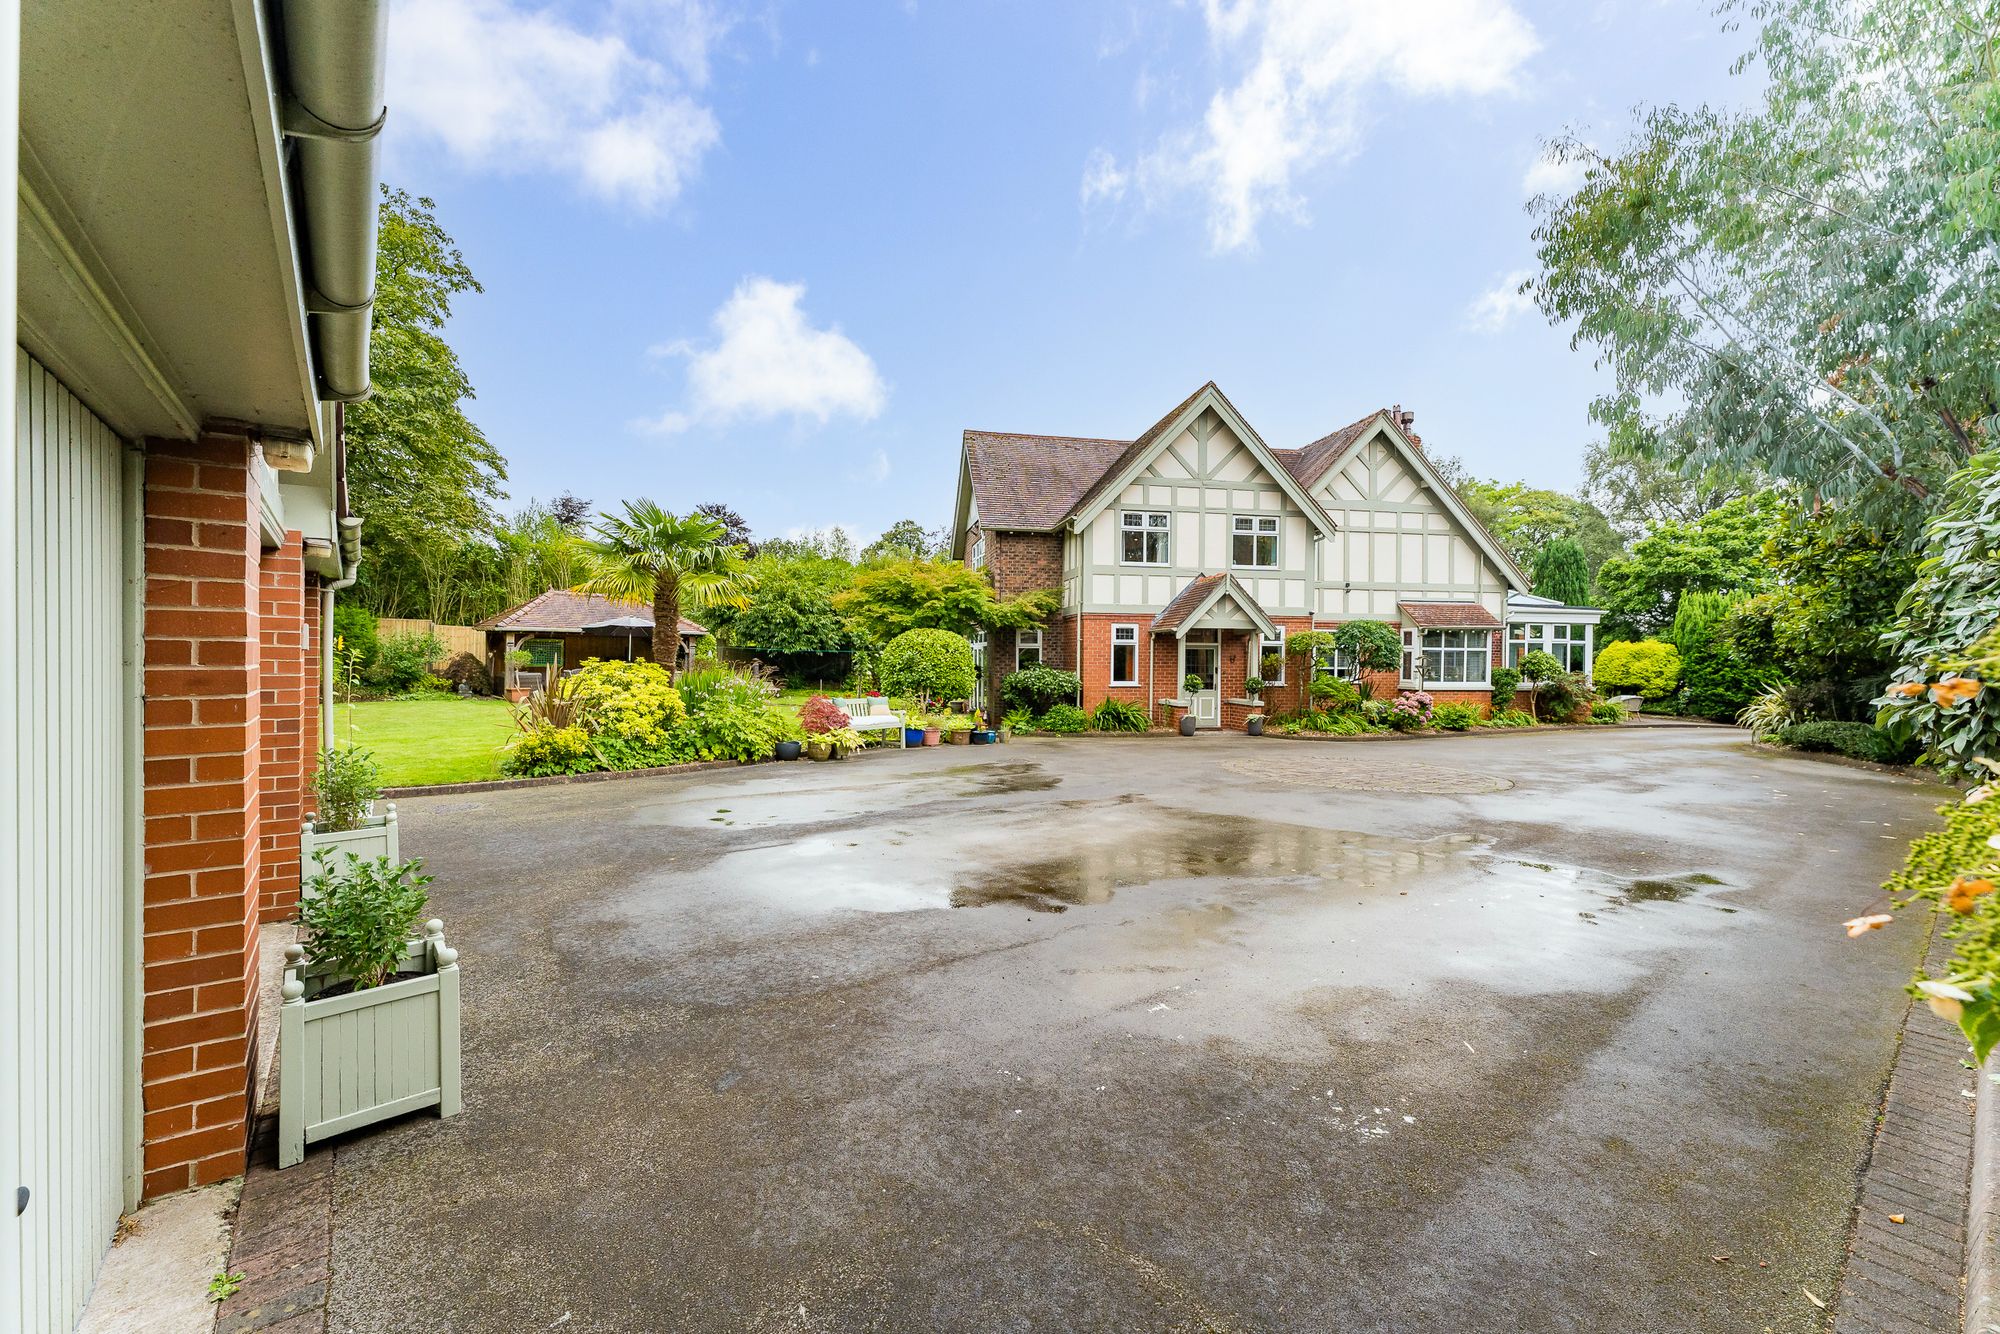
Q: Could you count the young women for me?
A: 0